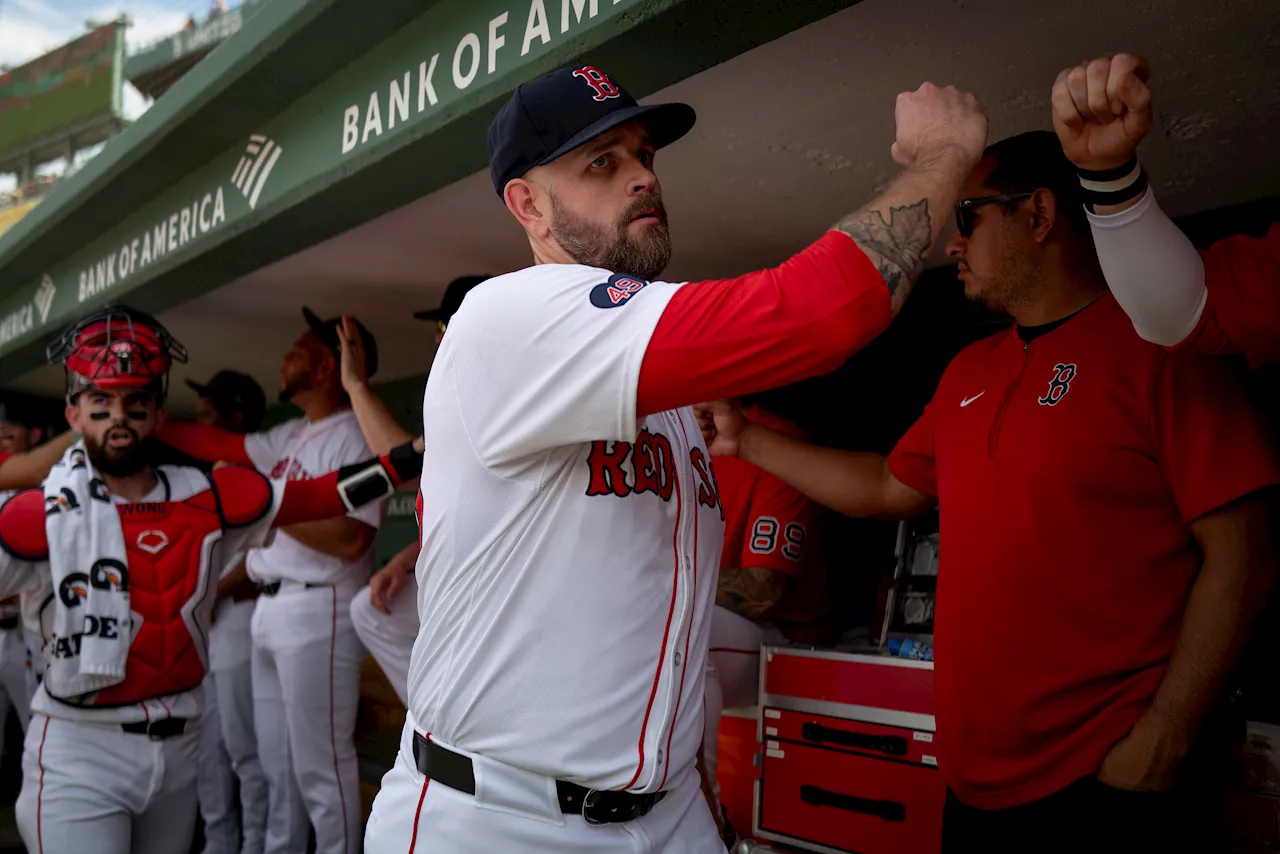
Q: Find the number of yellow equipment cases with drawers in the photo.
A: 0